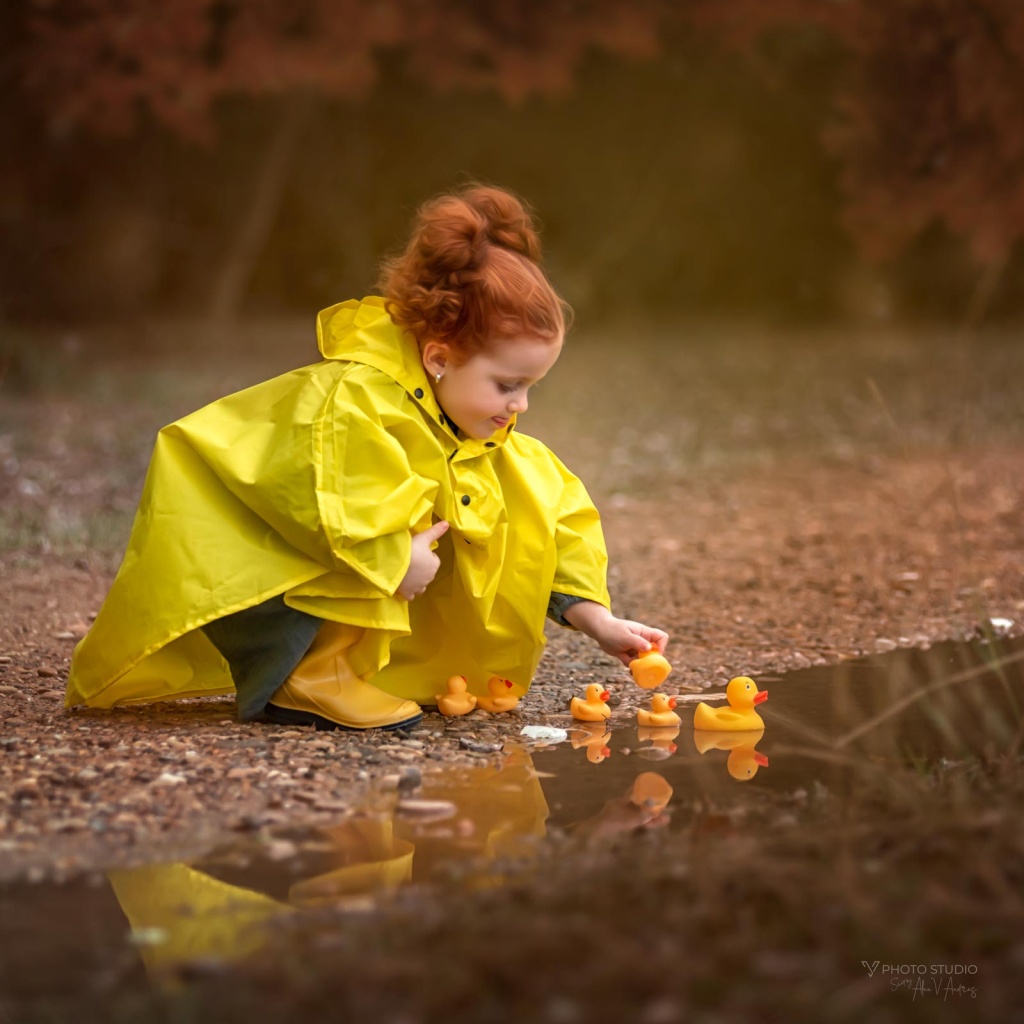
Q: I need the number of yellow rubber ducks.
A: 6